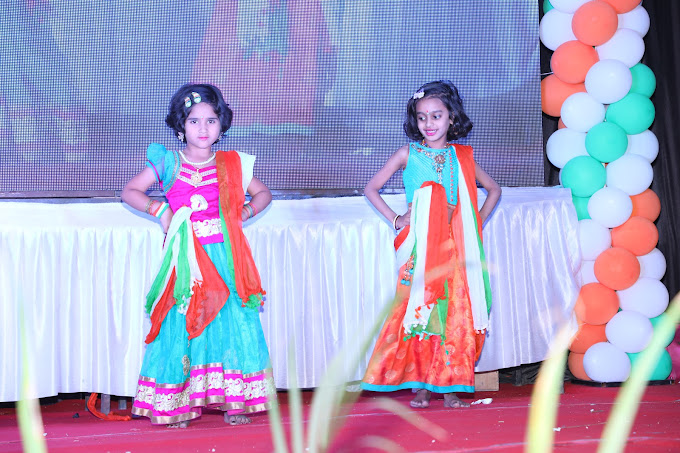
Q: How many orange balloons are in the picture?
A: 11